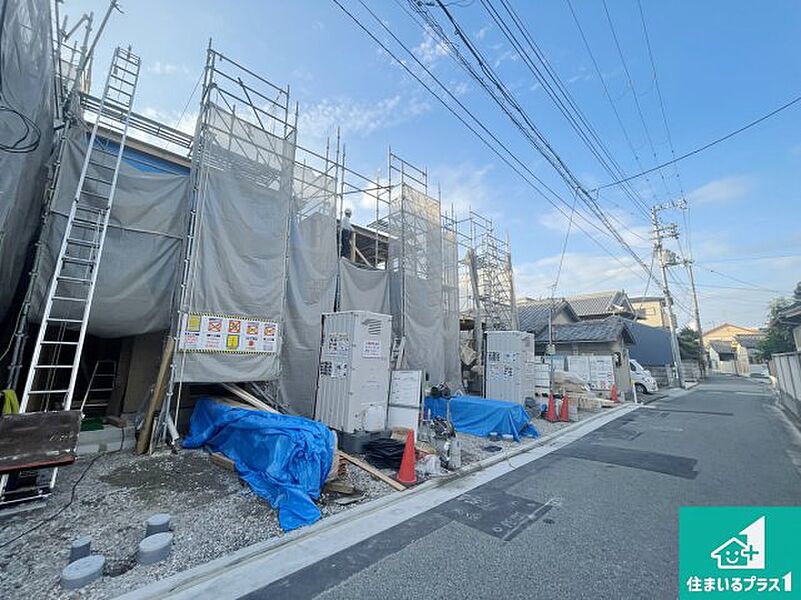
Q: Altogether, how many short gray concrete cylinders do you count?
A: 4